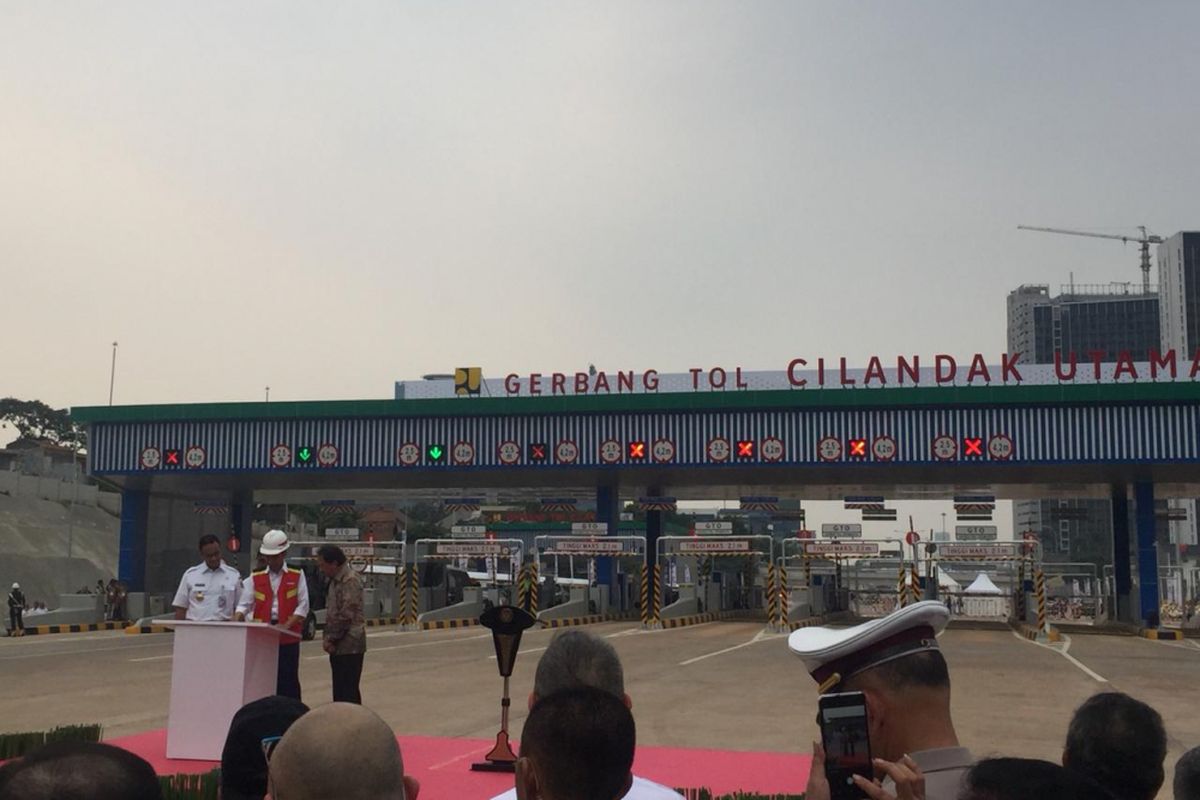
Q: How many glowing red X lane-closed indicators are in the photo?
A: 6